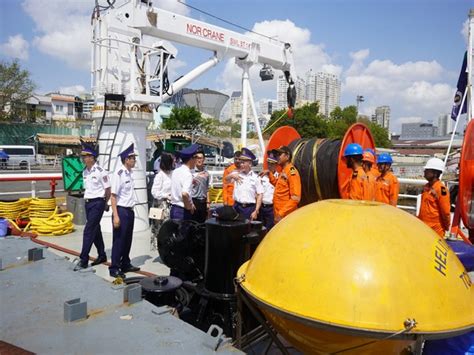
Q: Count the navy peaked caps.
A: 5